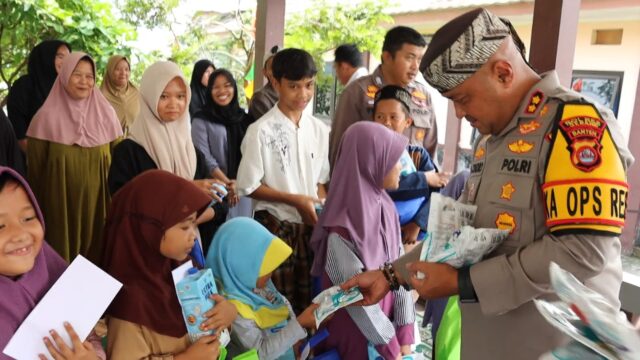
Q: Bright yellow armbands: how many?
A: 1